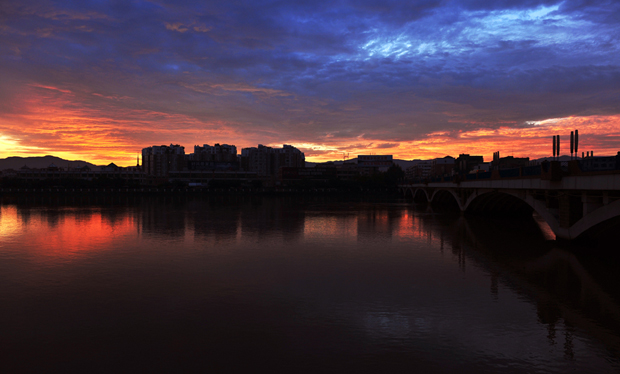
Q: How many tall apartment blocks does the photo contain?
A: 3